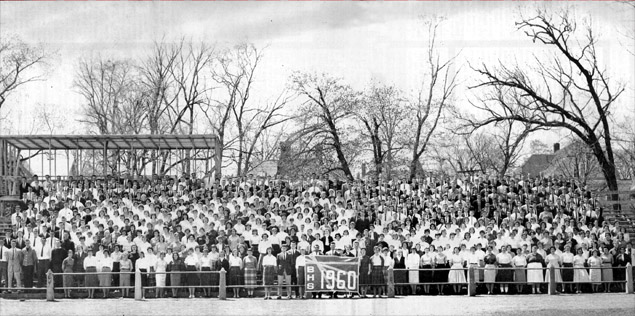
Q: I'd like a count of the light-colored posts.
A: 7